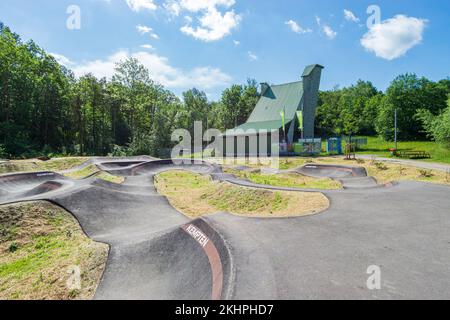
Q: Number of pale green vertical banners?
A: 2